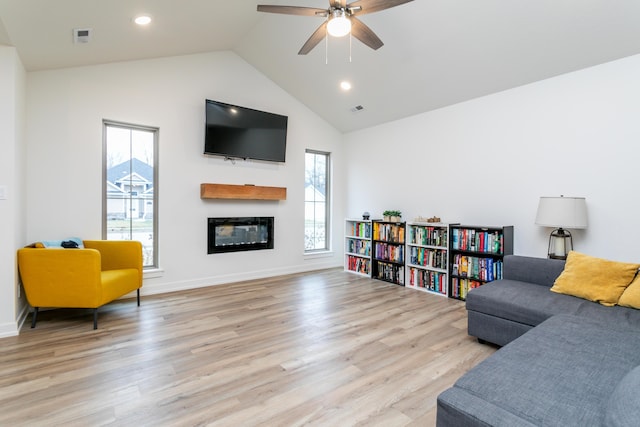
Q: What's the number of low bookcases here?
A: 4